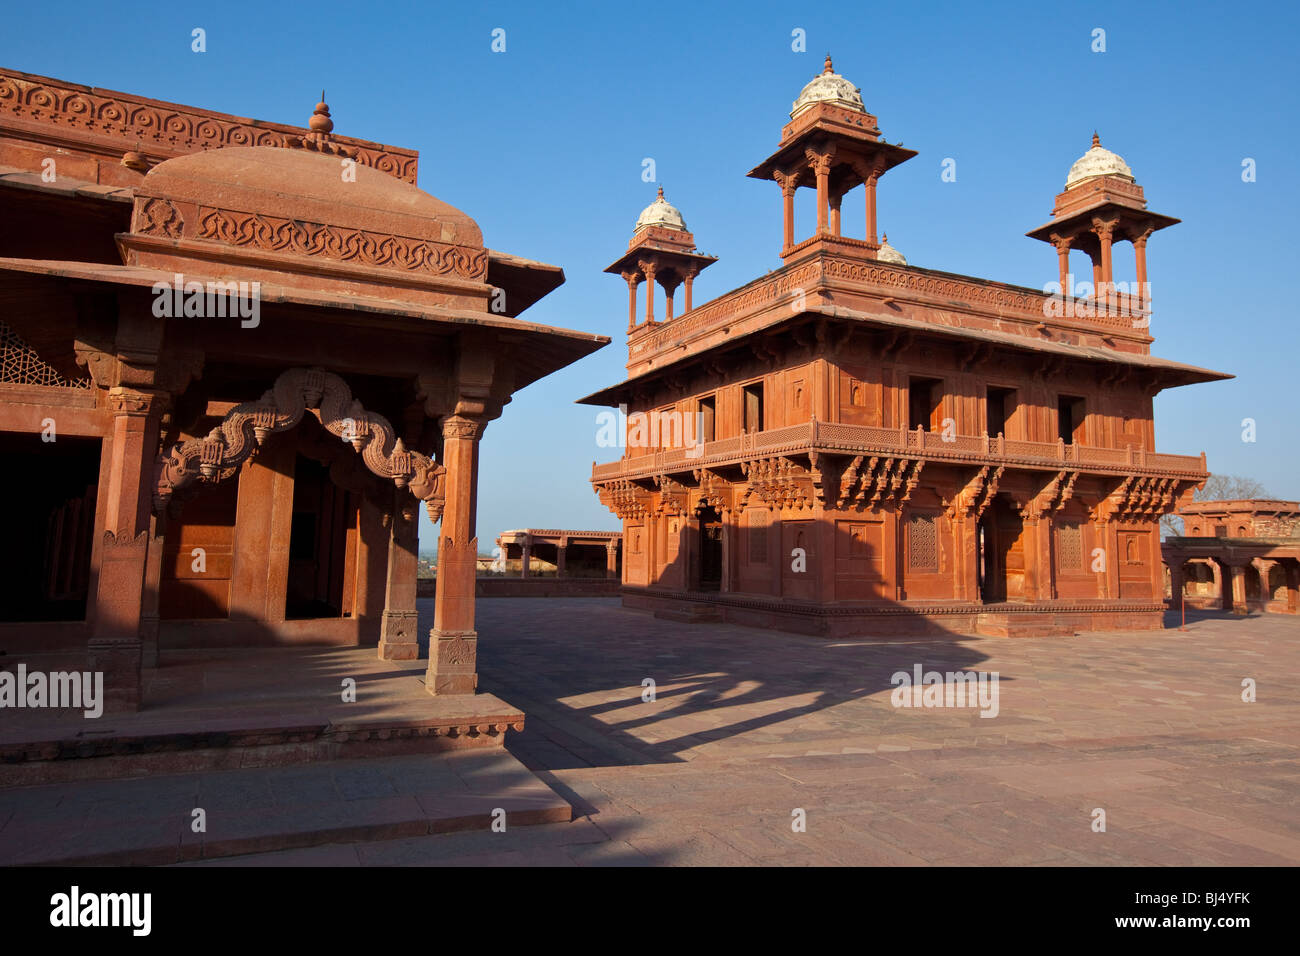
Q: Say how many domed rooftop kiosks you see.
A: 4